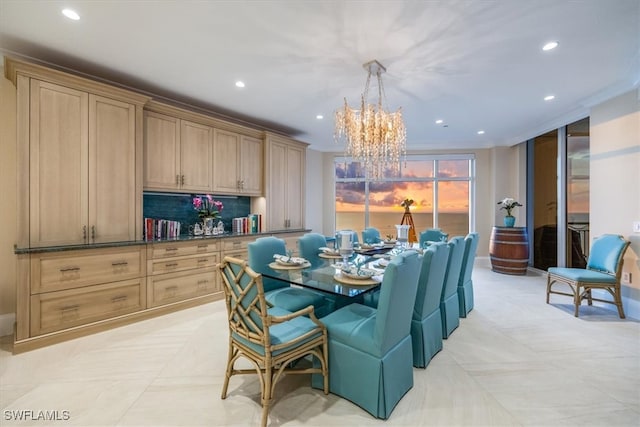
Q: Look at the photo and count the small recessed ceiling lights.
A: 7